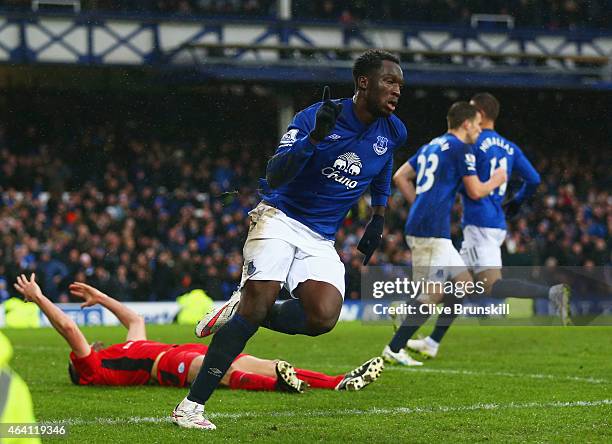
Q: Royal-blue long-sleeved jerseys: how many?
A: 2